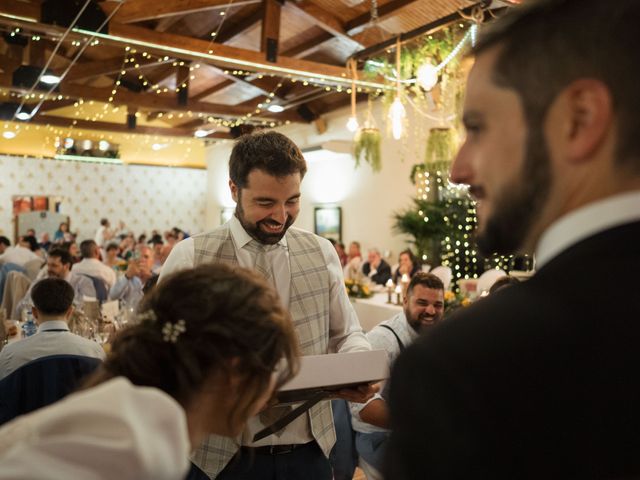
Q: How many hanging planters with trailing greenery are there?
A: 2